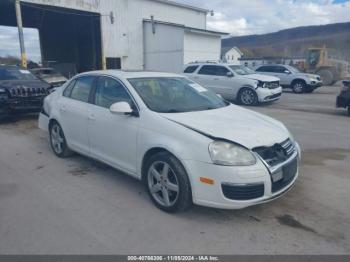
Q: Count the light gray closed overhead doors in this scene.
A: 1